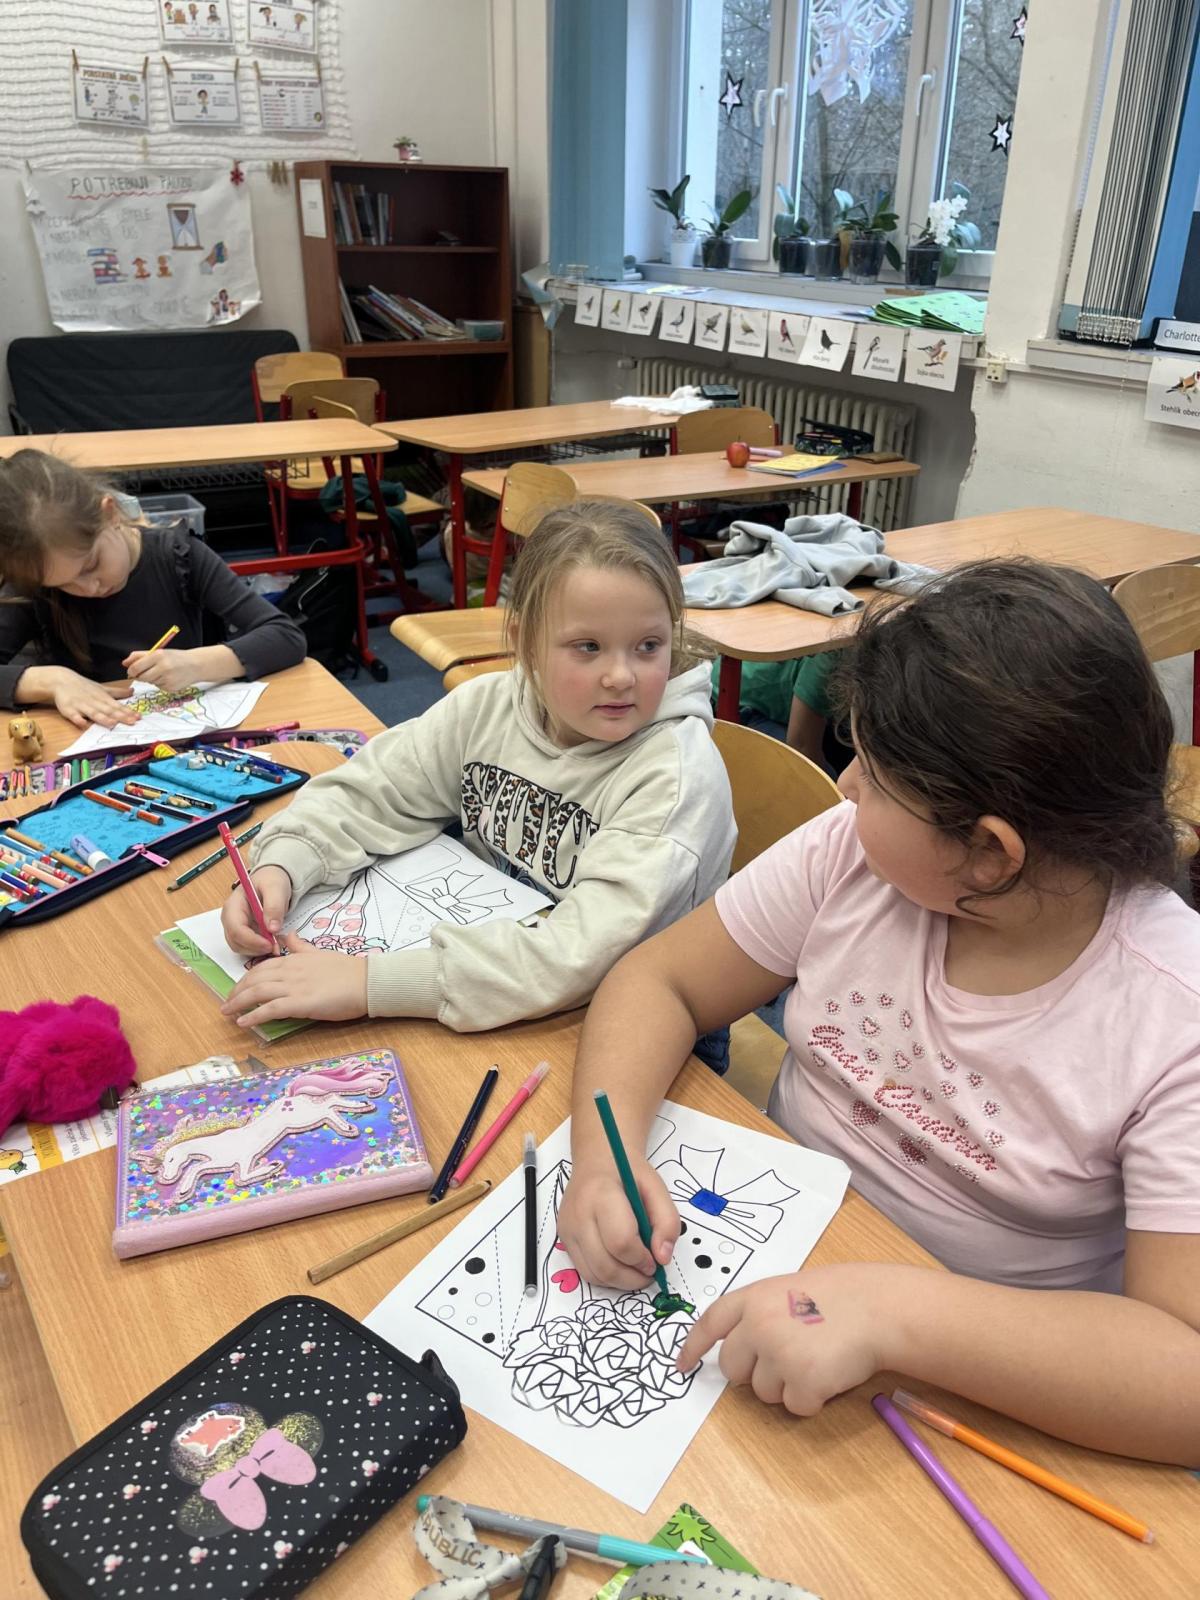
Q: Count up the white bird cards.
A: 11